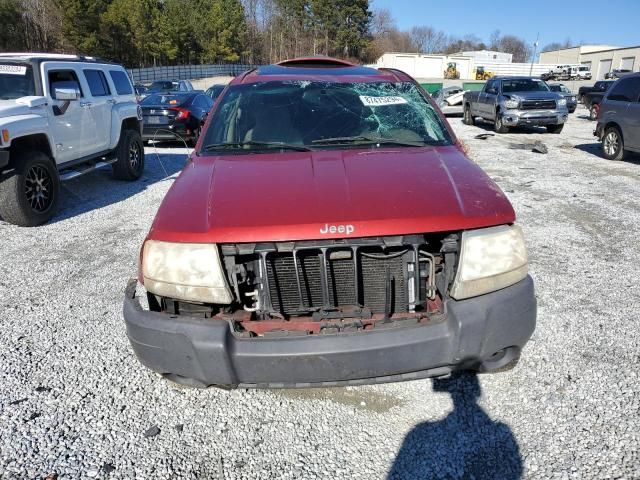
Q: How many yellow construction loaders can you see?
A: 2